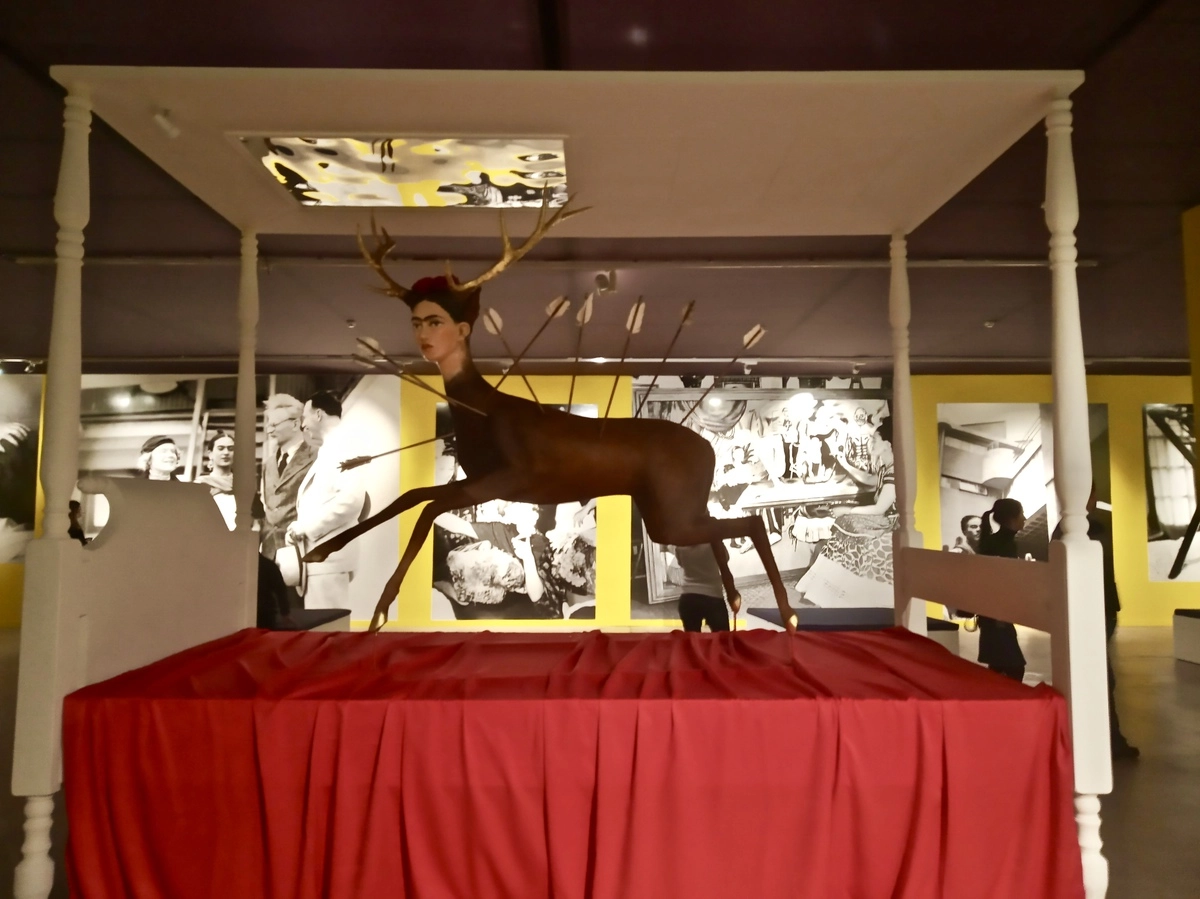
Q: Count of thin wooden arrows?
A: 9